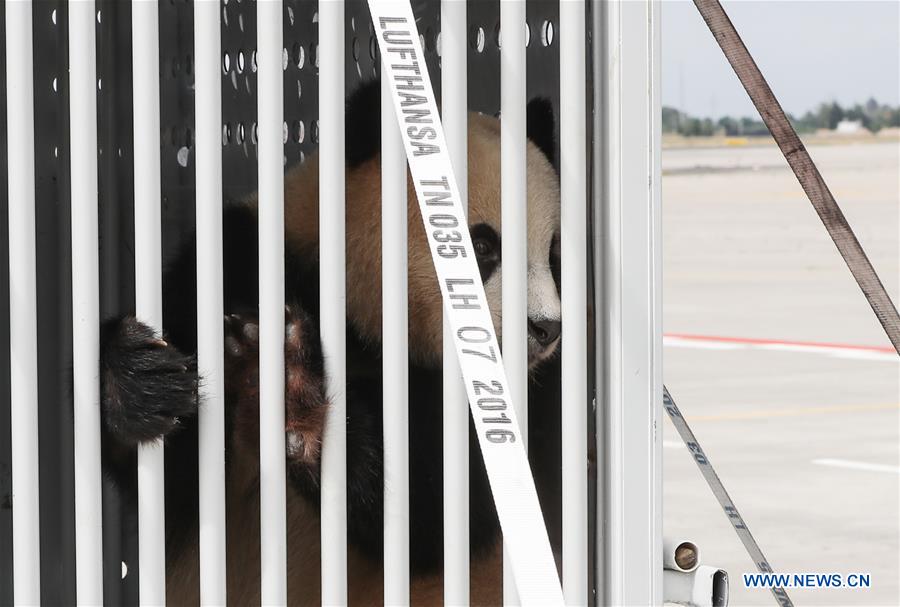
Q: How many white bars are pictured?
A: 10